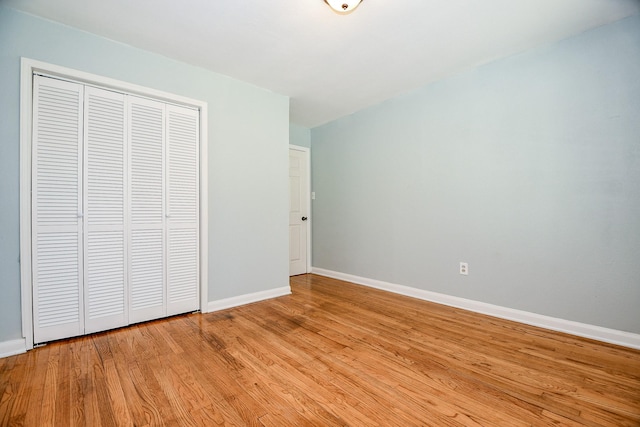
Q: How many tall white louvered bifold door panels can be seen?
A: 4